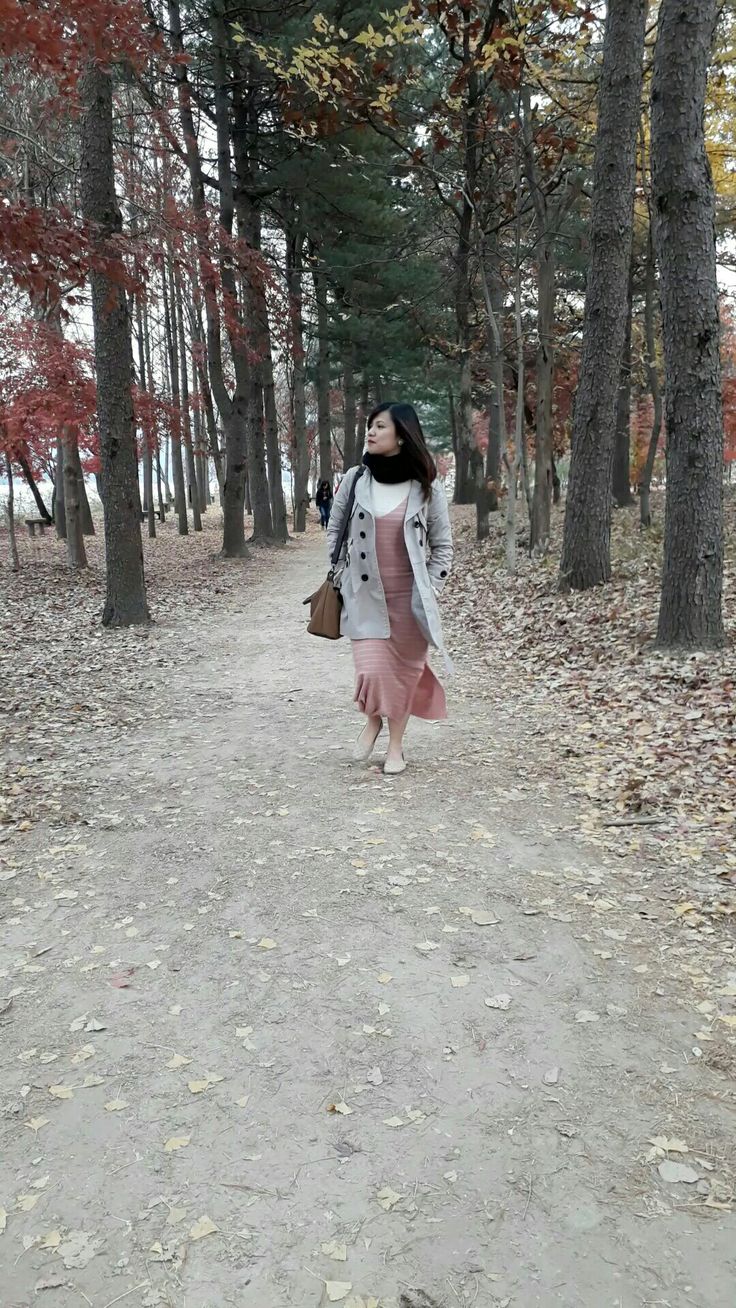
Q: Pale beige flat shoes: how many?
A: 2